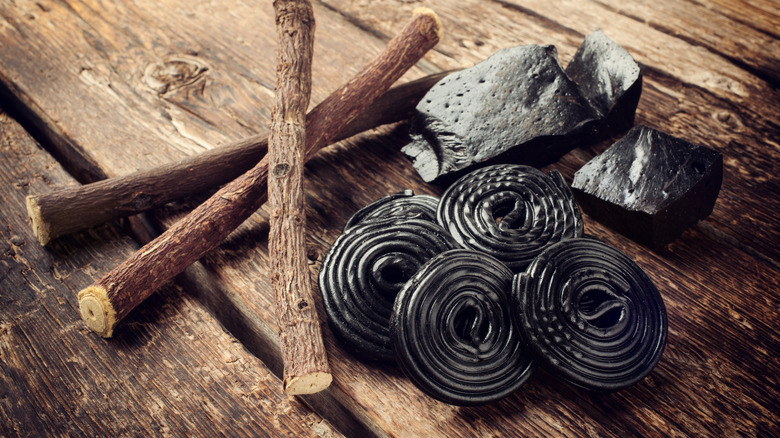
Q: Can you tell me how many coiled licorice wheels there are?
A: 5